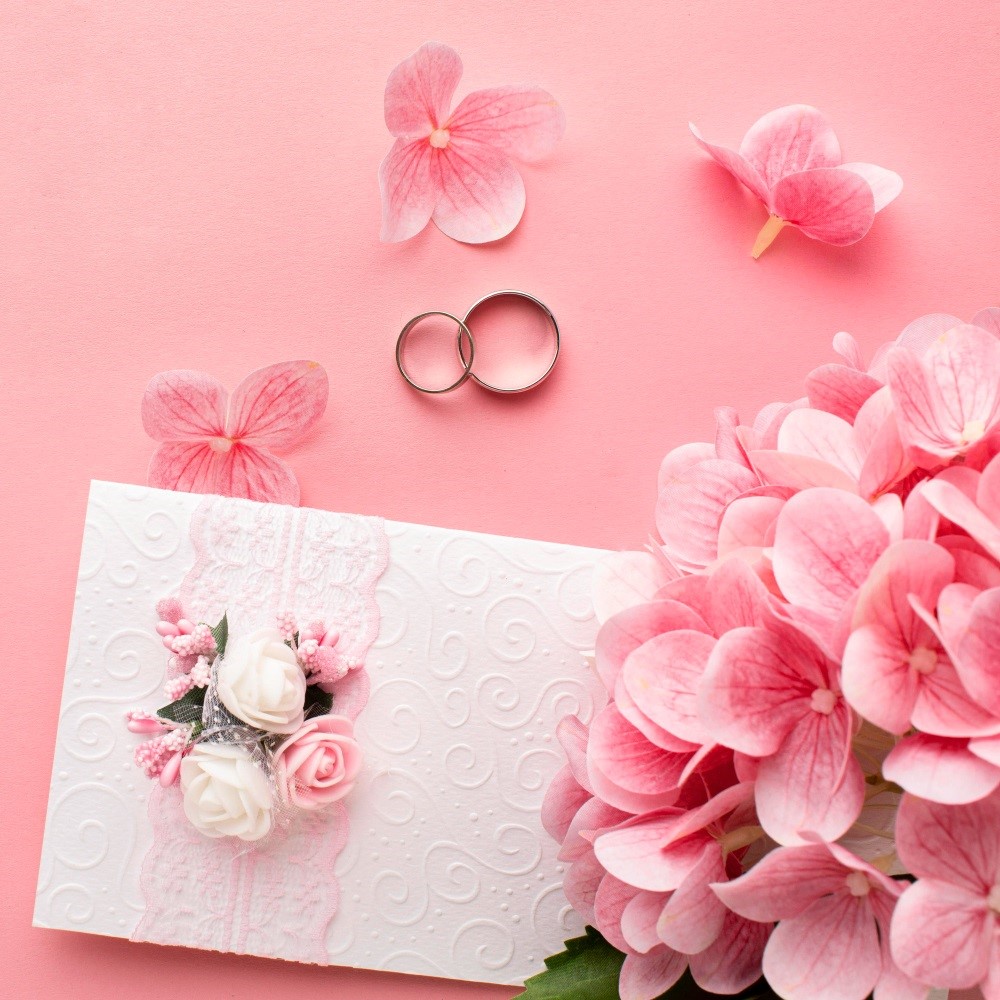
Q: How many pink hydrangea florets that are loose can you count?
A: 3